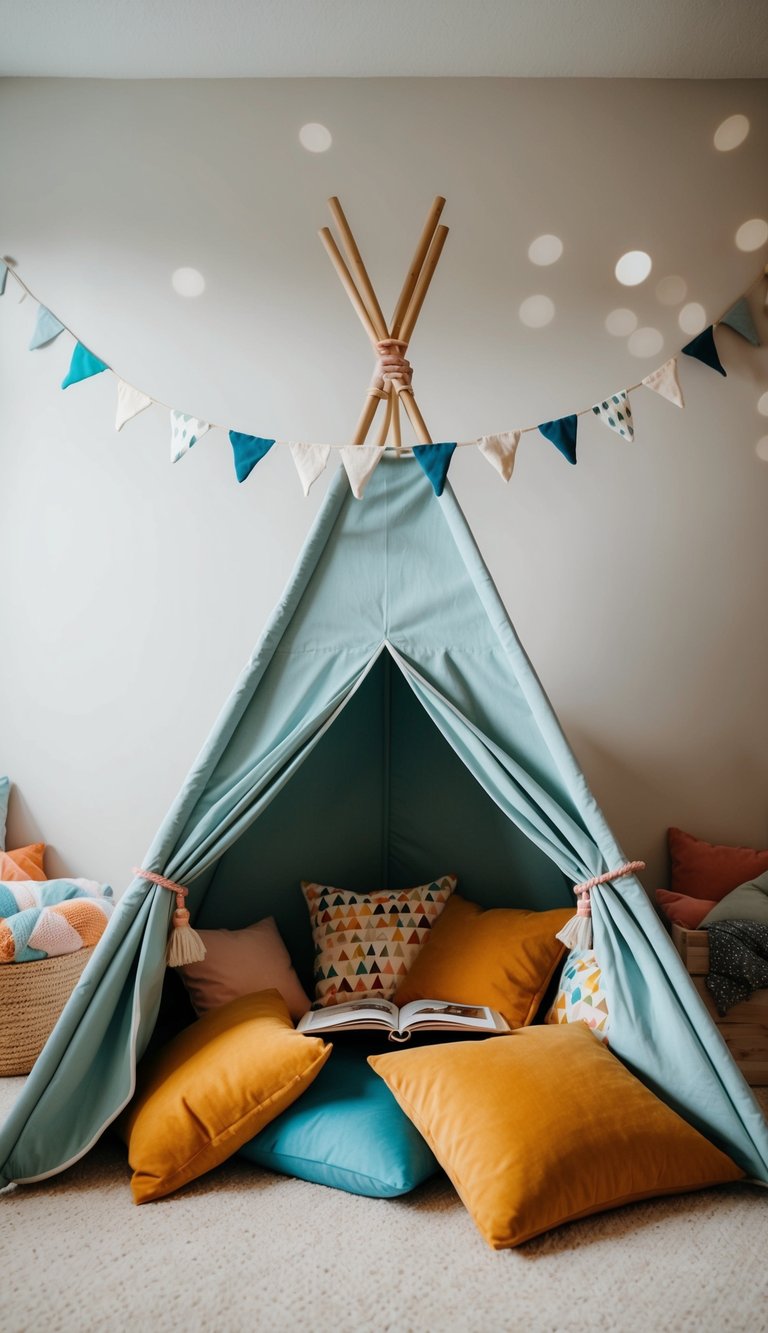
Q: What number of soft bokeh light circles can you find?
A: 13